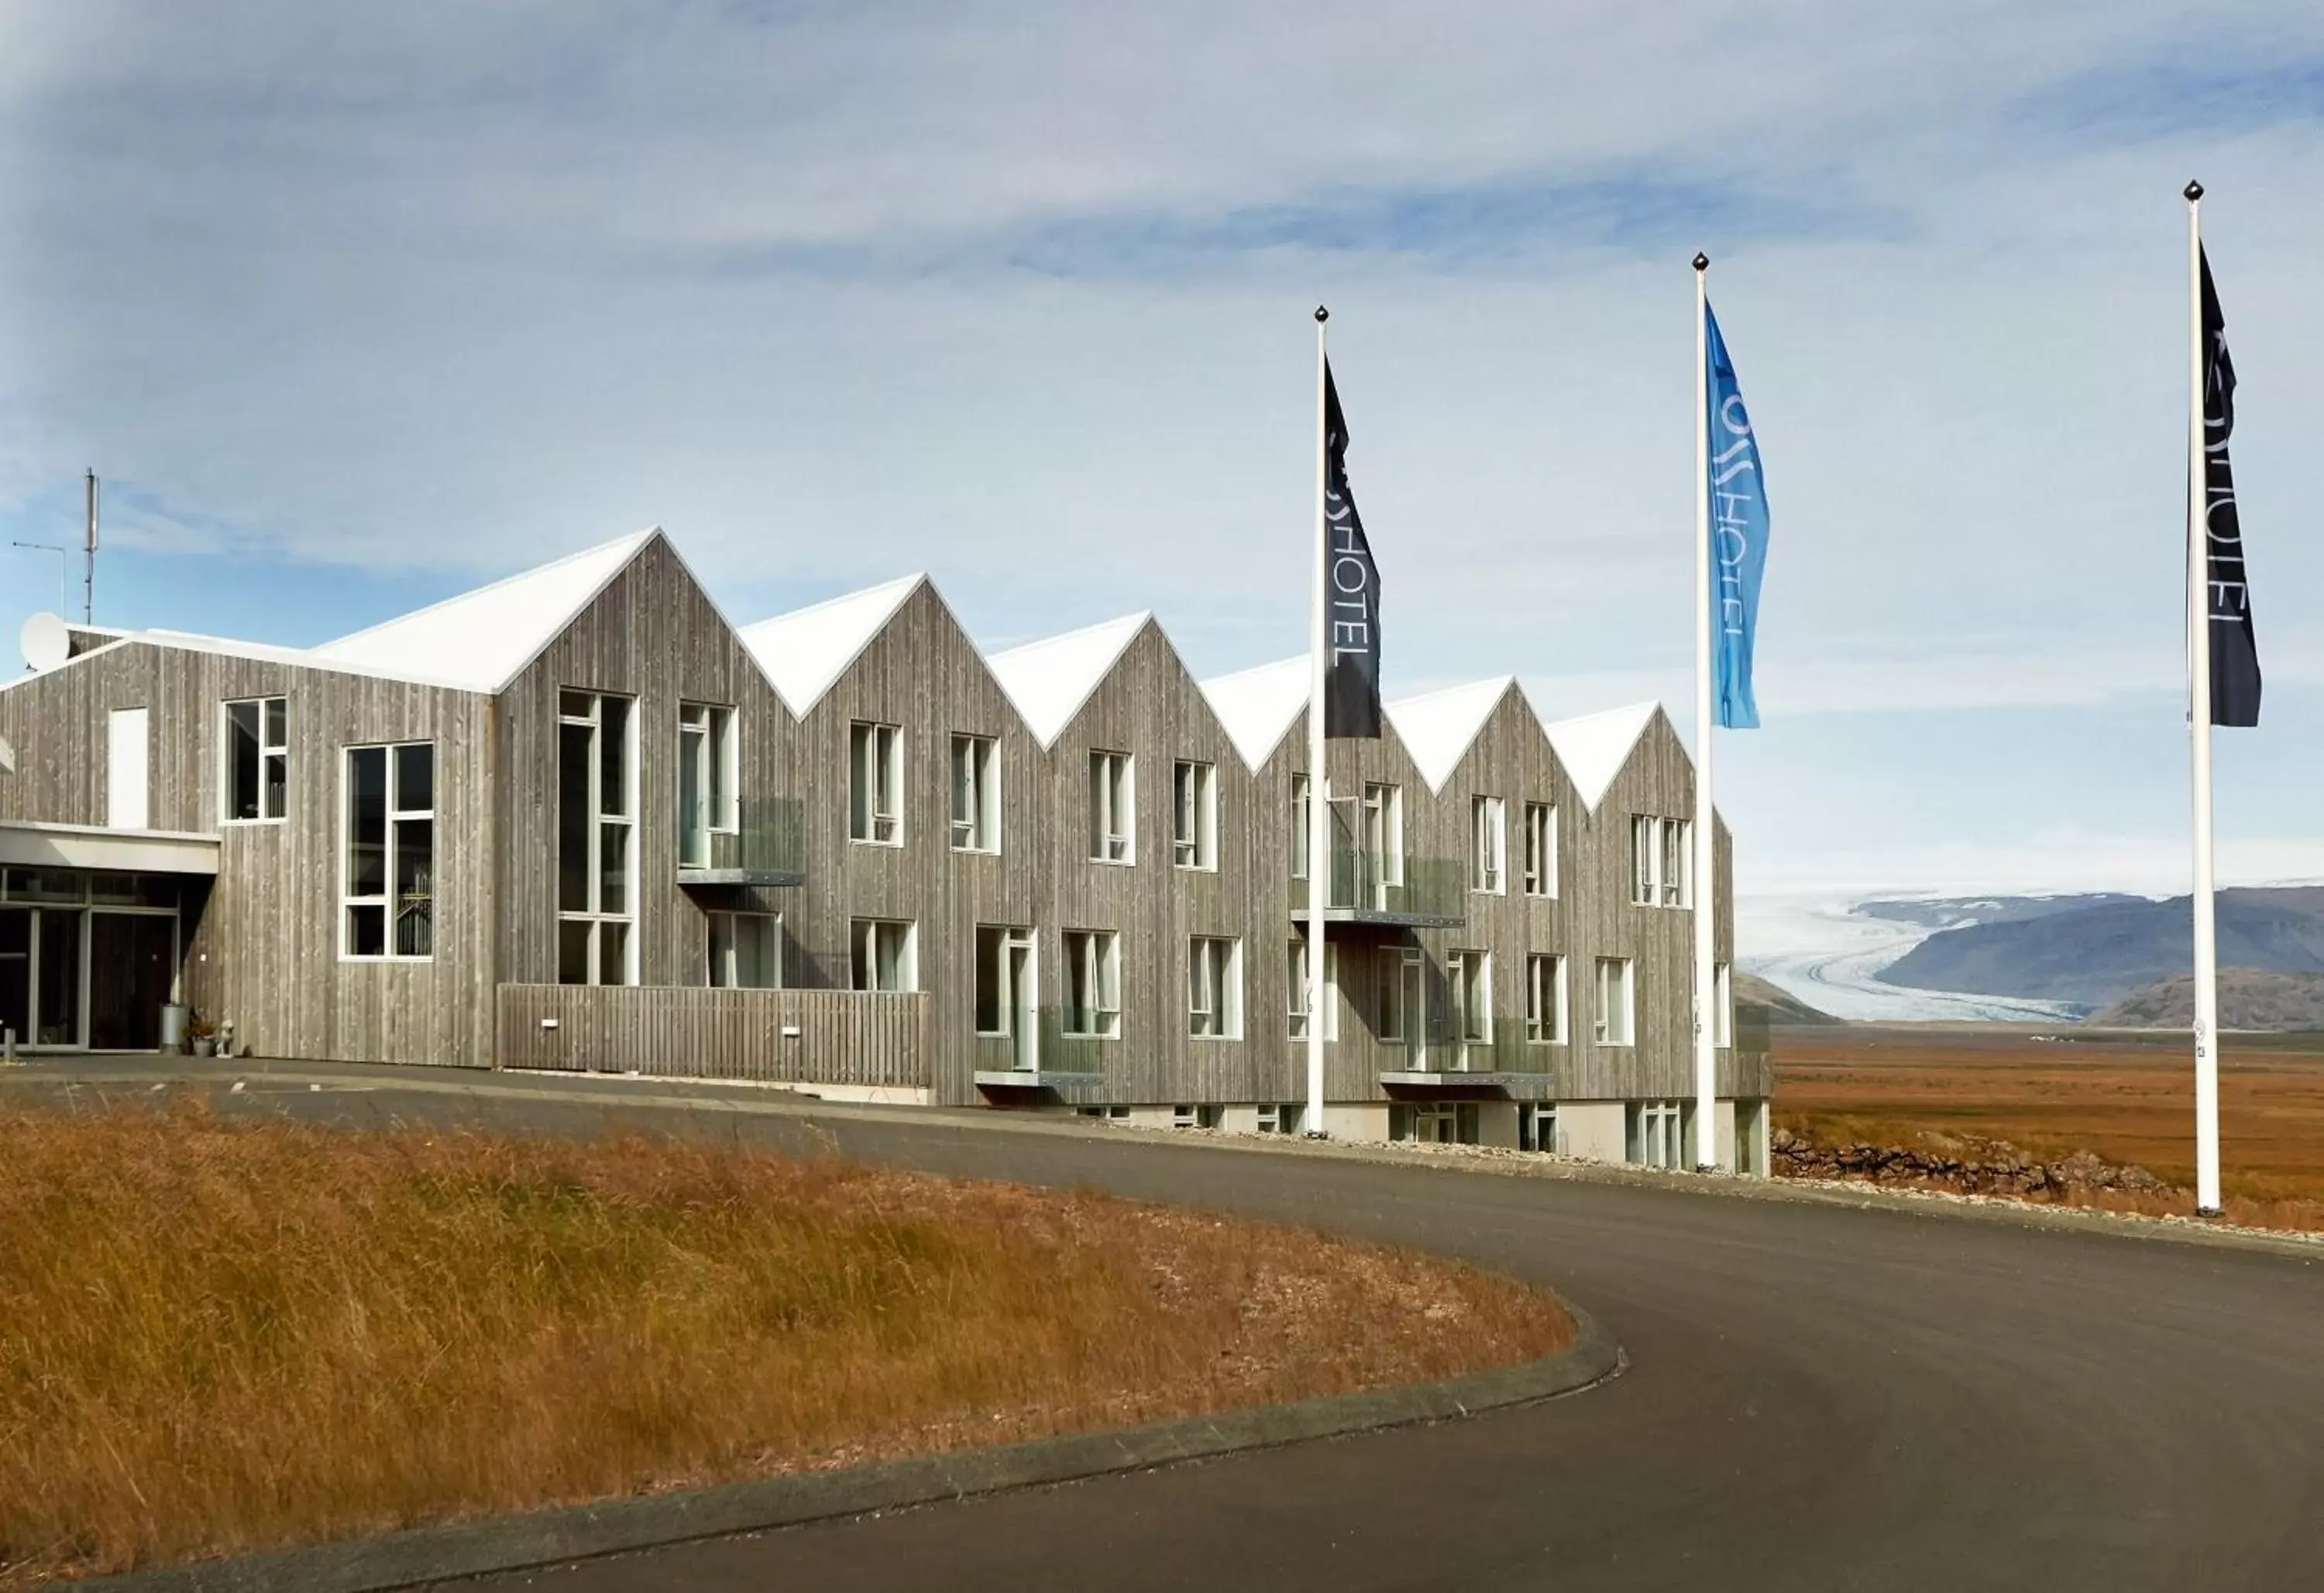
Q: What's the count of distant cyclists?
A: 0